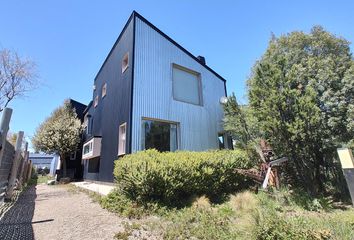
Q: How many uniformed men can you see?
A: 0